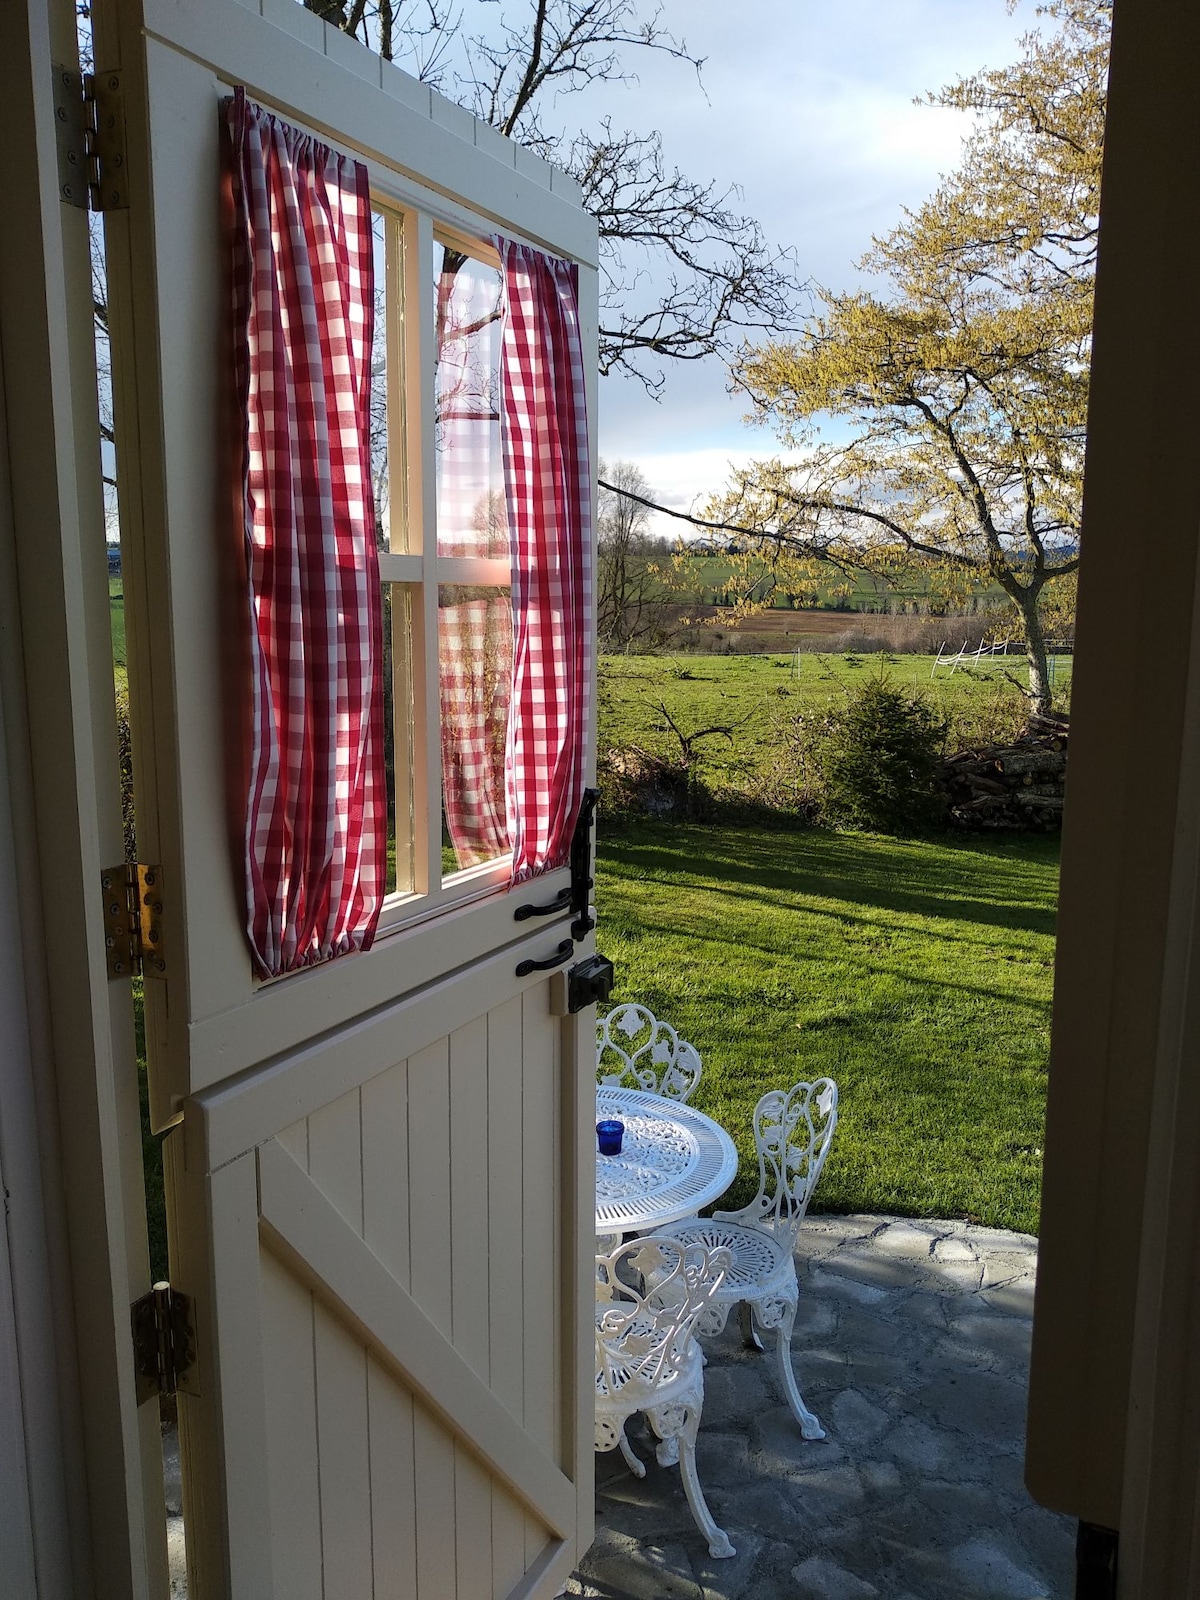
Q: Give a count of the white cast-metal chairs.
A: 3